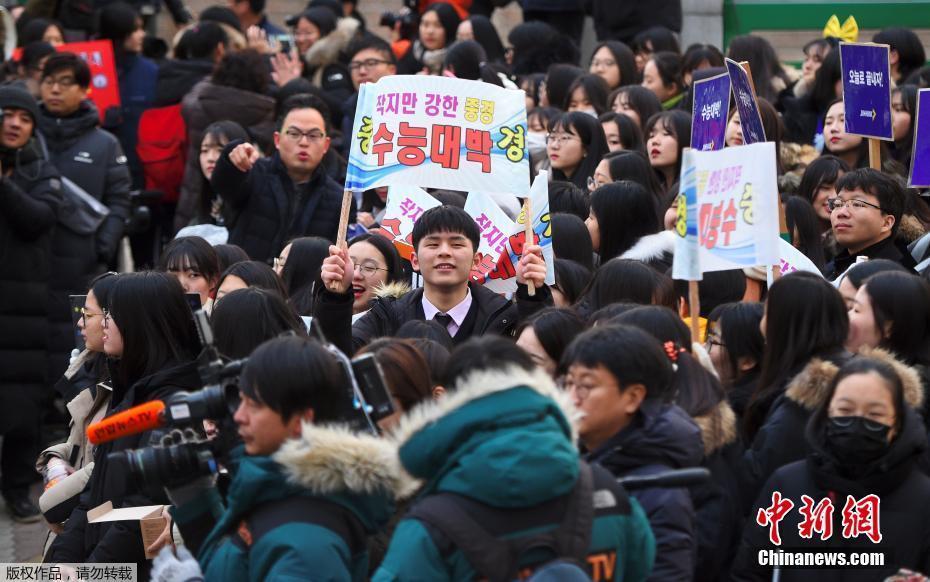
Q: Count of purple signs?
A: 4